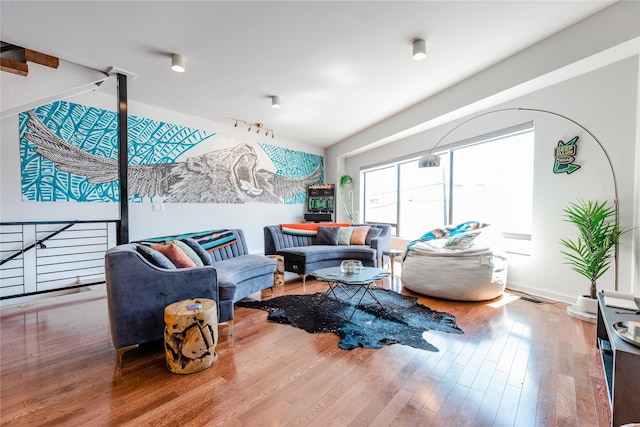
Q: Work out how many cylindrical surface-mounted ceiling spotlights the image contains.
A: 3